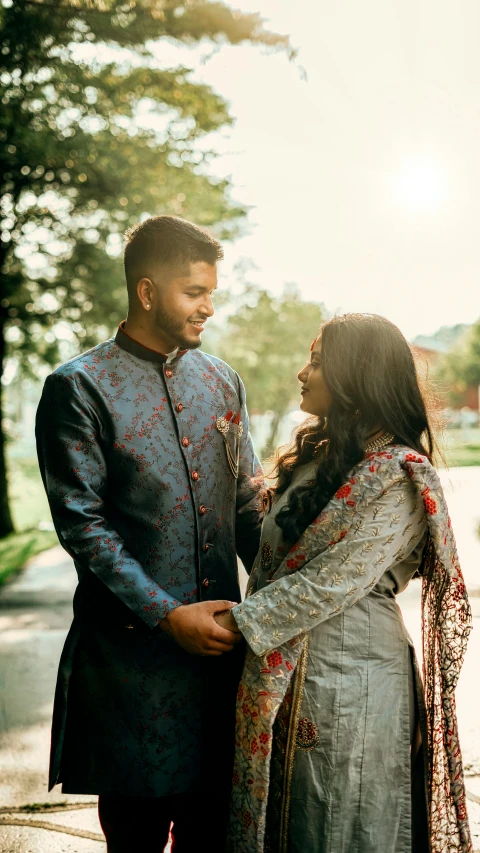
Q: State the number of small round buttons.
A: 7